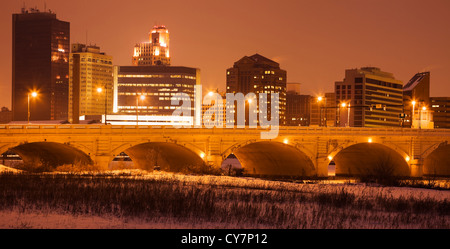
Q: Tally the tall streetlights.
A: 9